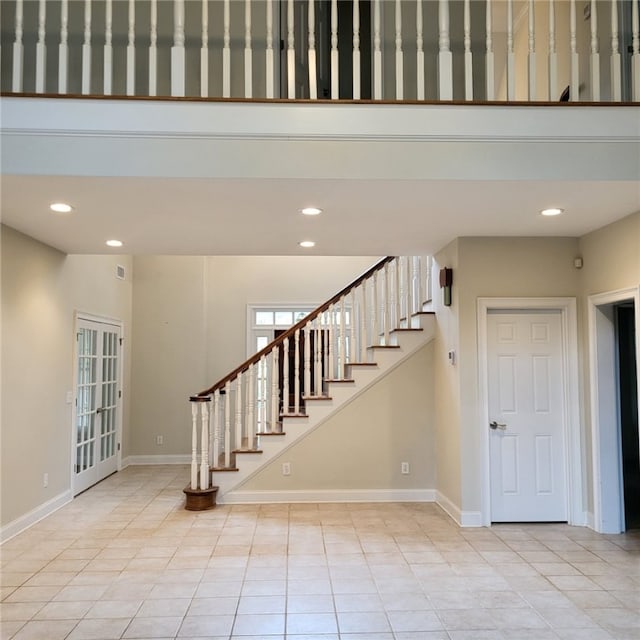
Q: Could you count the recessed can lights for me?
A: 5